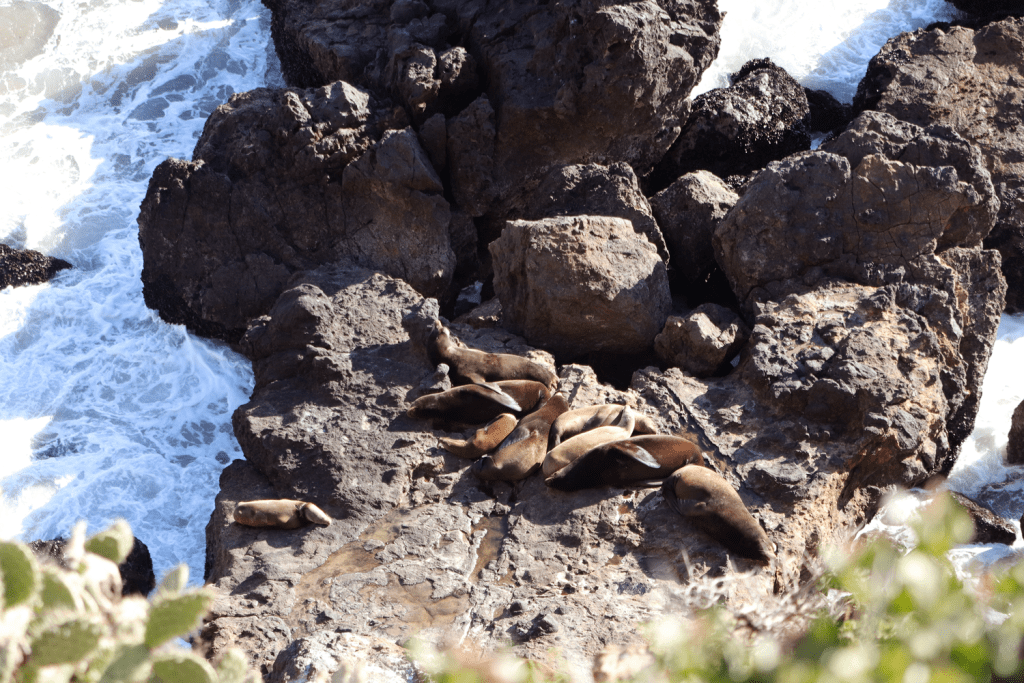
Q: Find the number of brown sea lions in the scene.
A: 9